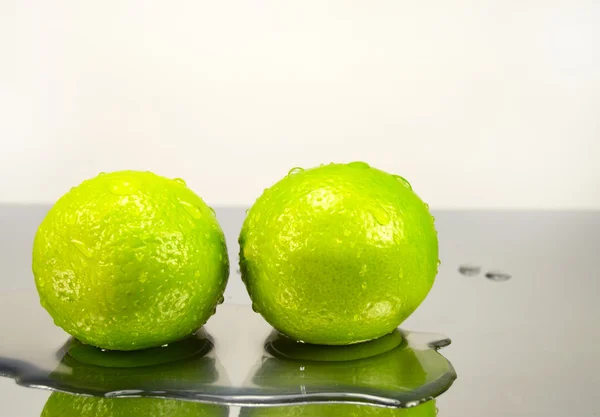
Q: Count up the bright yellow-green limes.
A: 2